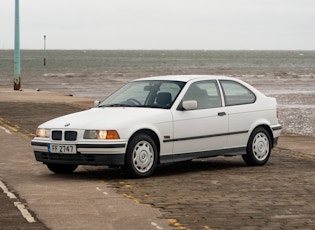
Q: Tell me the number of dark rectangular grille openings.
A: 2